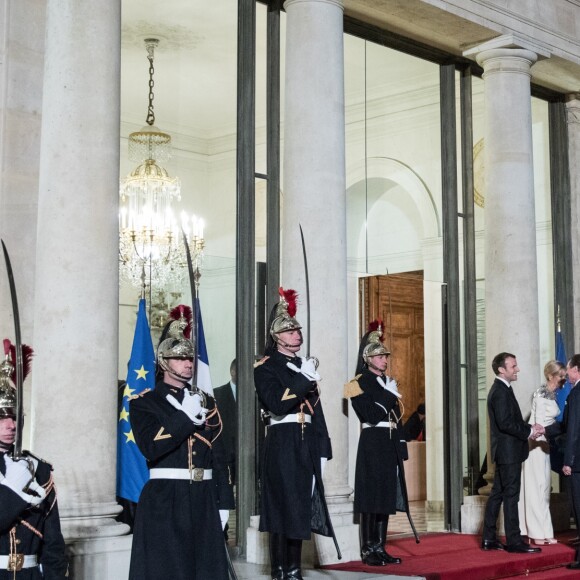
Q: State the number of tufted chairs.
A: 0